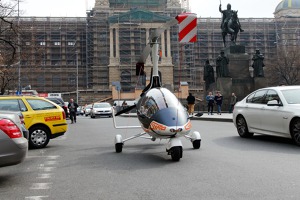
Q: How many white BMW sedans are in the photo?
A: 1